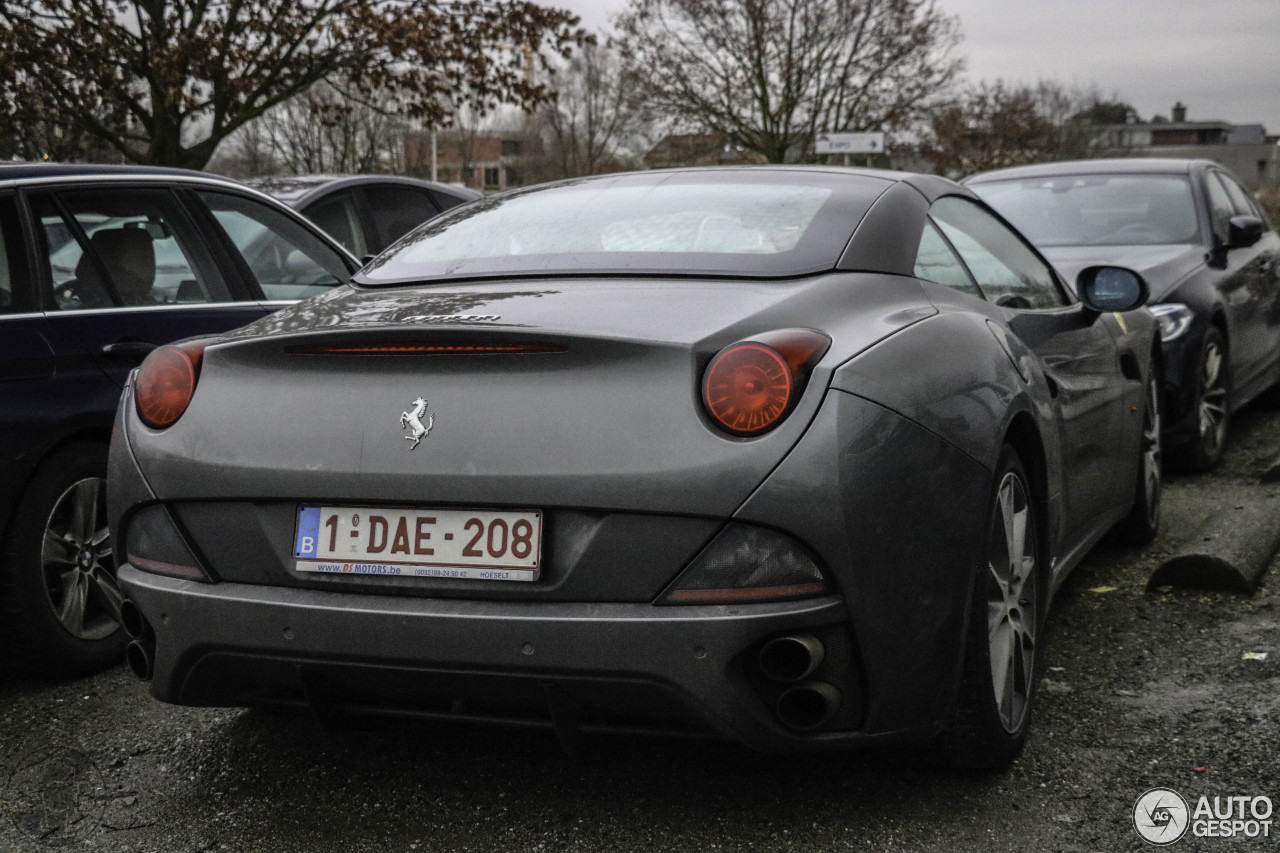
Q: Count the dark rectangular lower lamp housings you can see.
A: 2